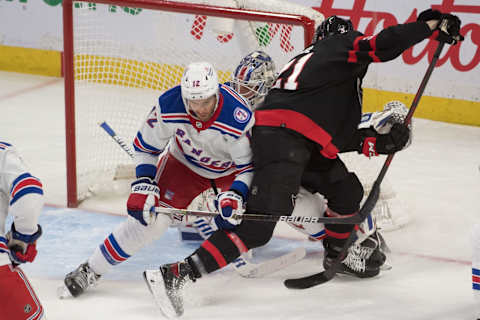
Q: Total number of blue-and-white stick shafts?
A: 1